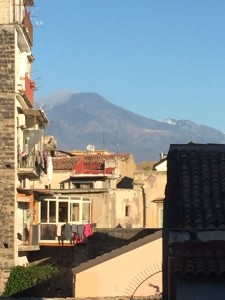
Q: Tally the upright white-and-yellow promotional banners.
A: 0